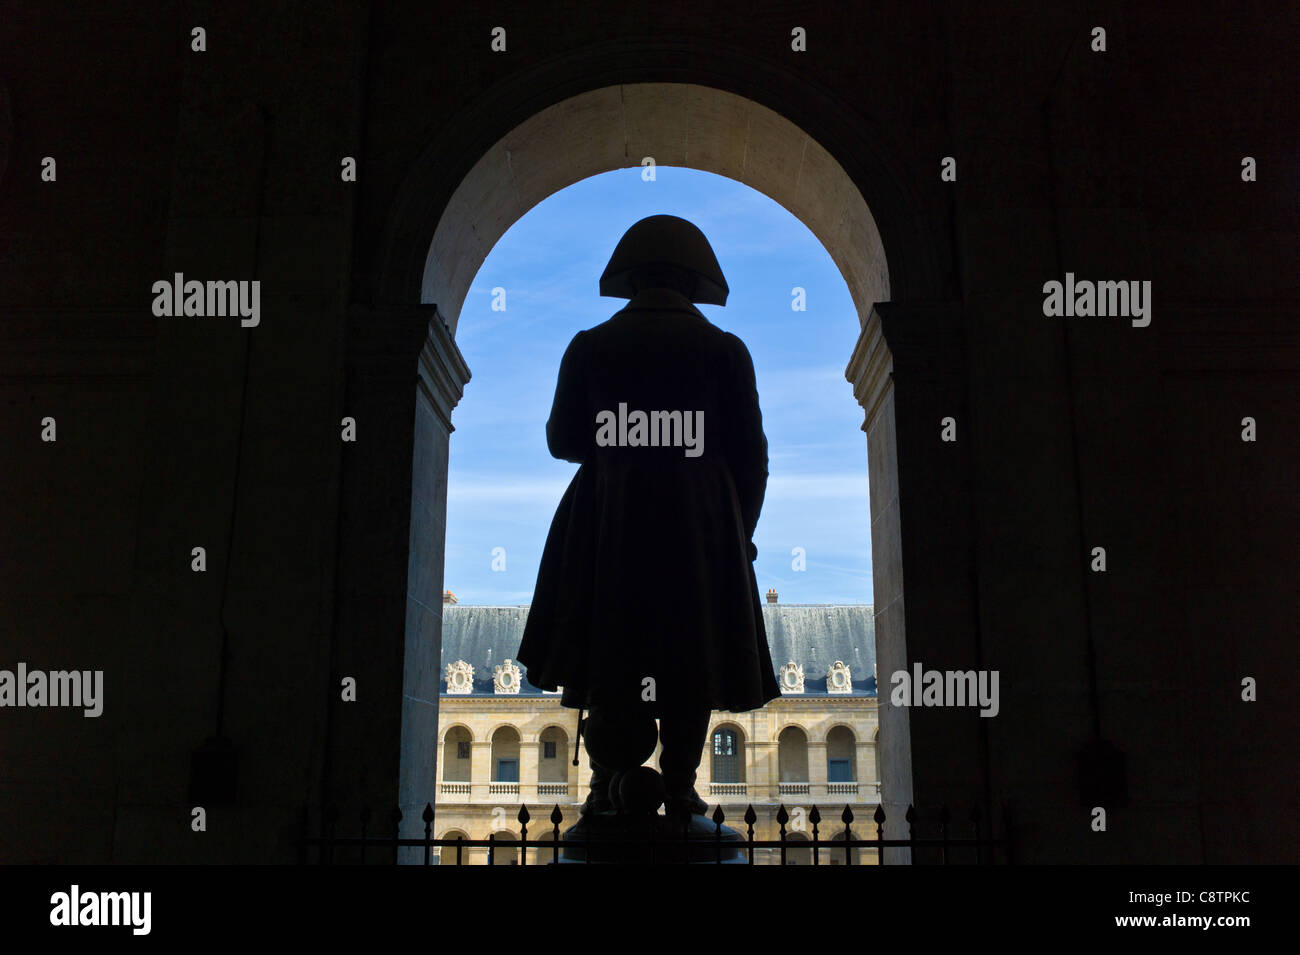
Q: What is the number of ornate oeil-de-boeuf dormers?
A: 4